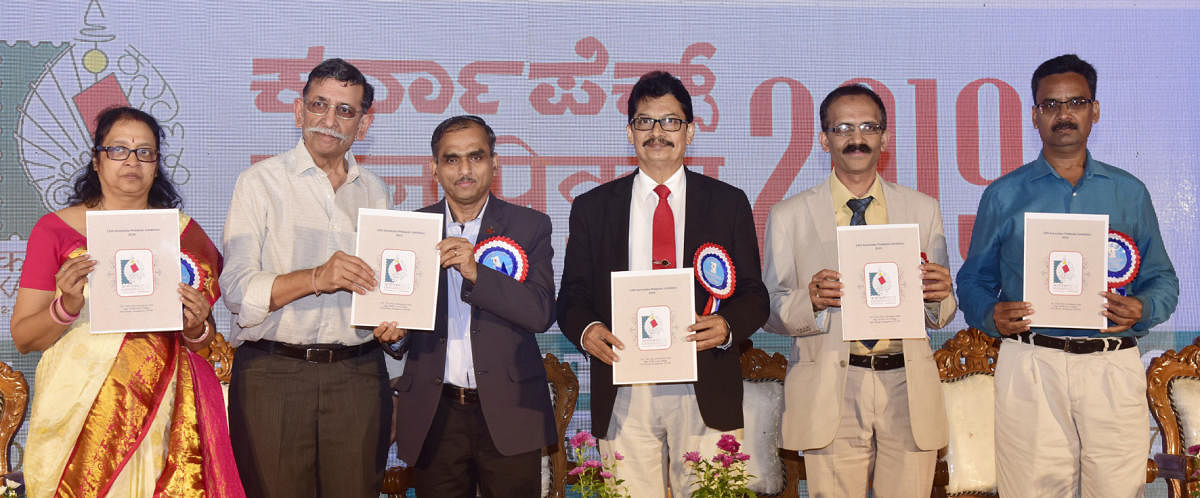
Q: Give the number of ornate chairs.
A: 6